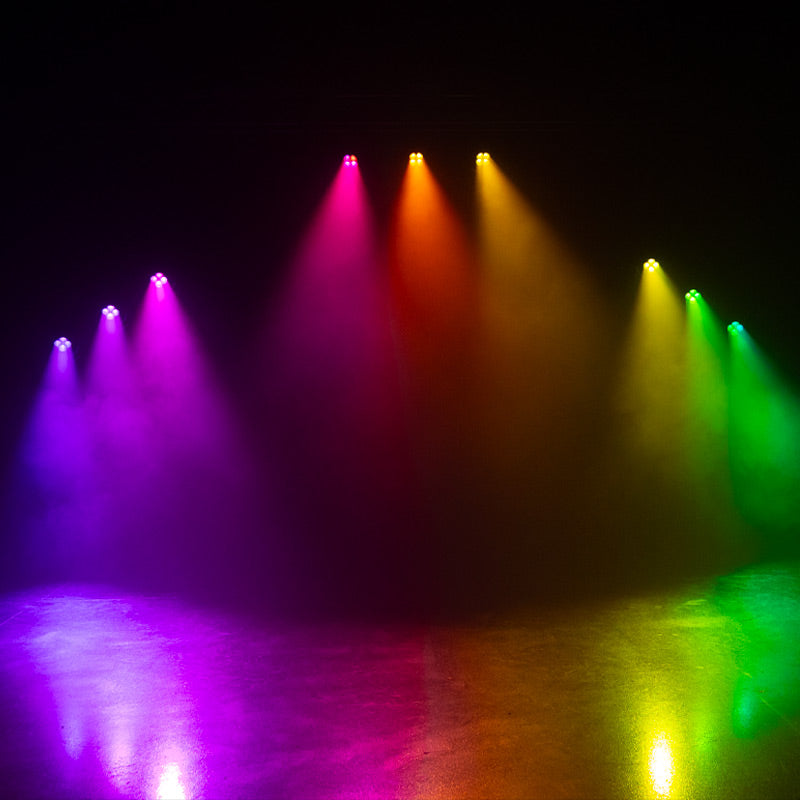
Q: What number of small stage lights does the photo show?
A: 9